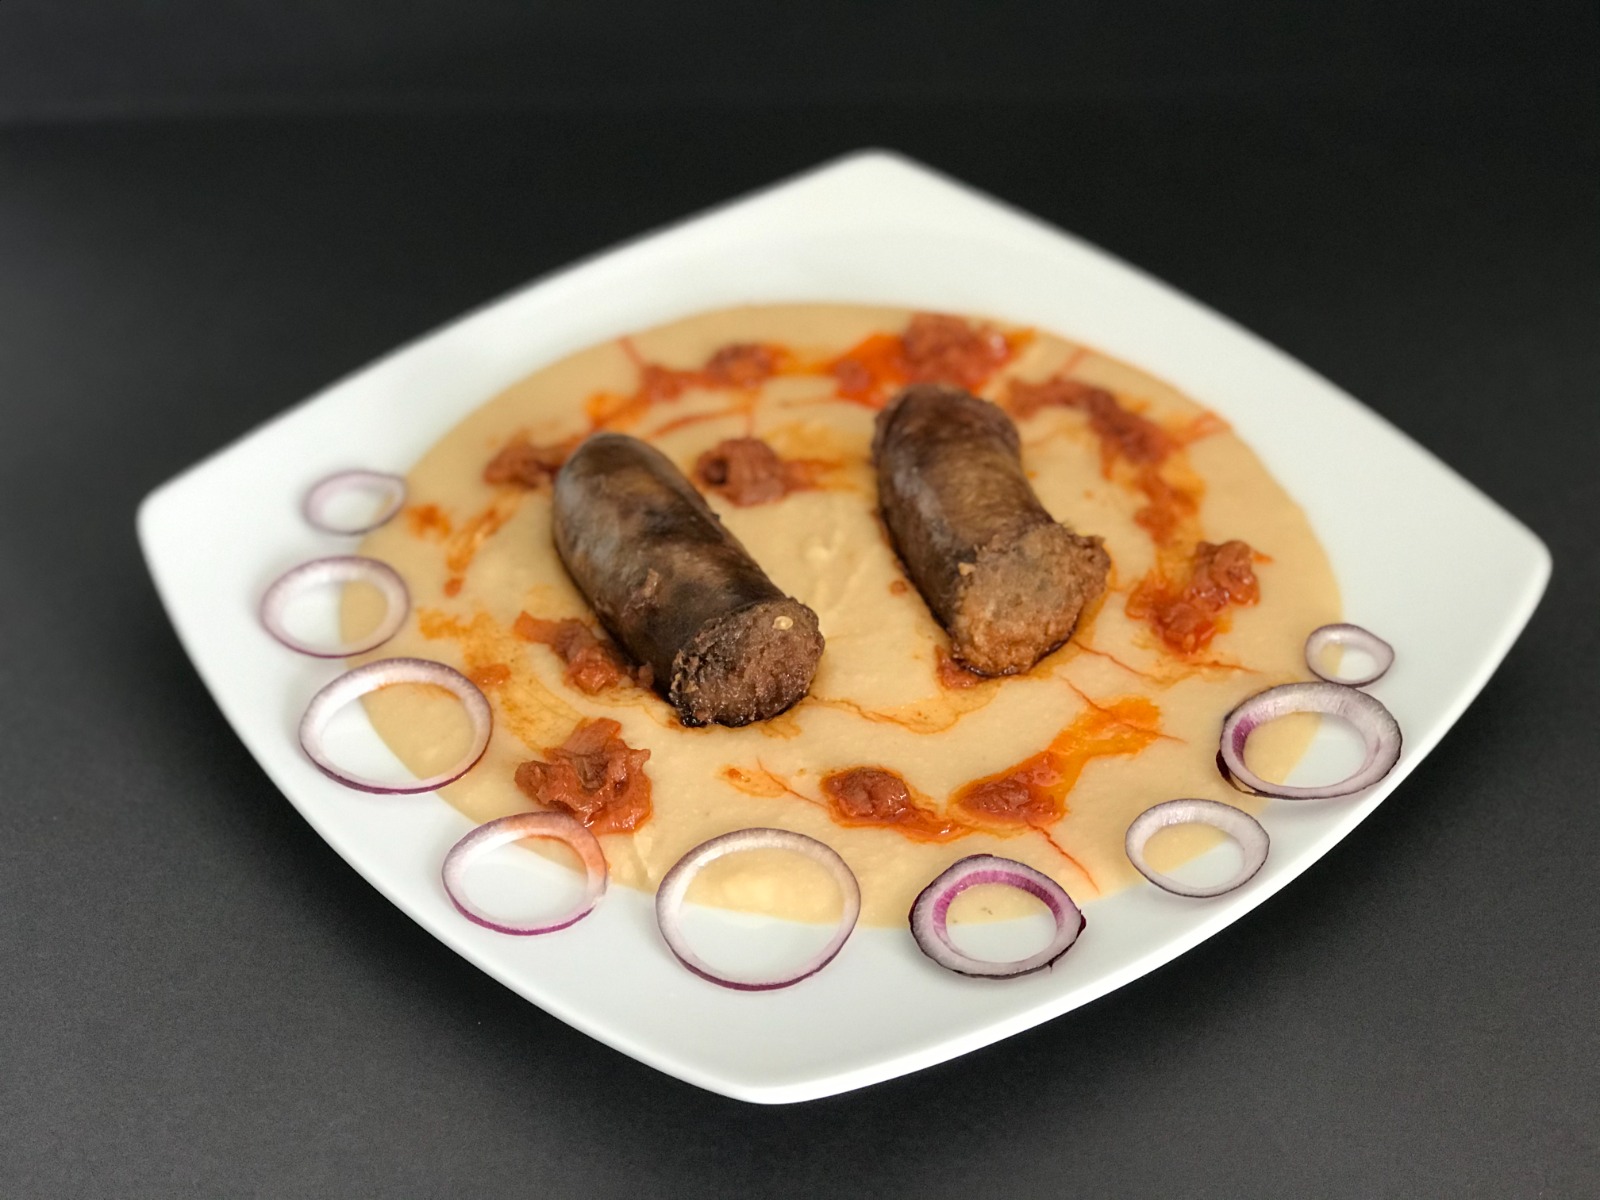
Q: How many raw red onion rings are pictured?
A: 9